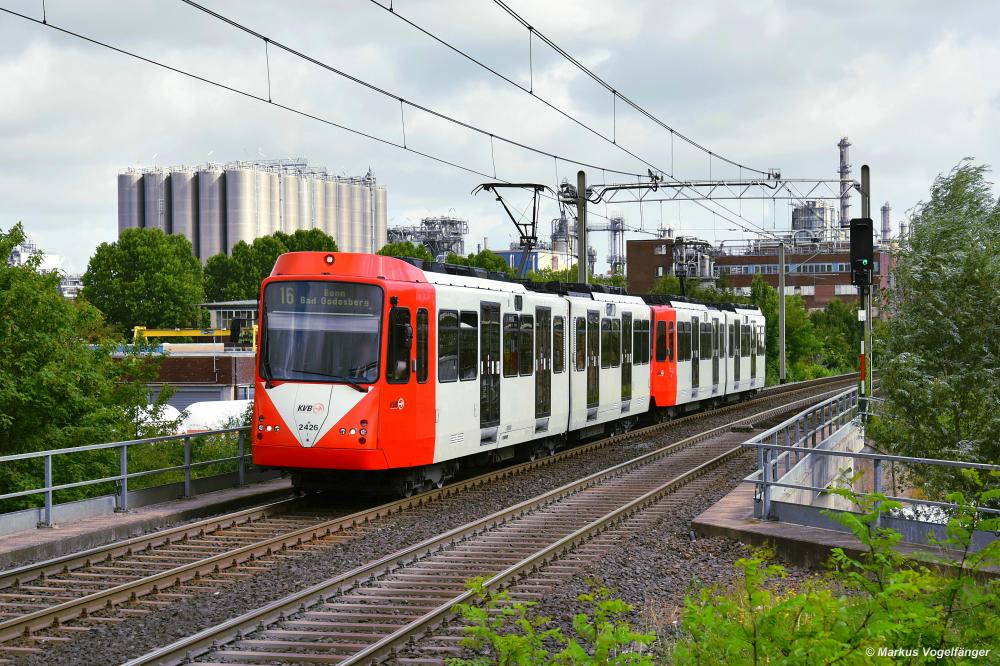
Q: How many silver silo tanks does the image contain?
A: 15